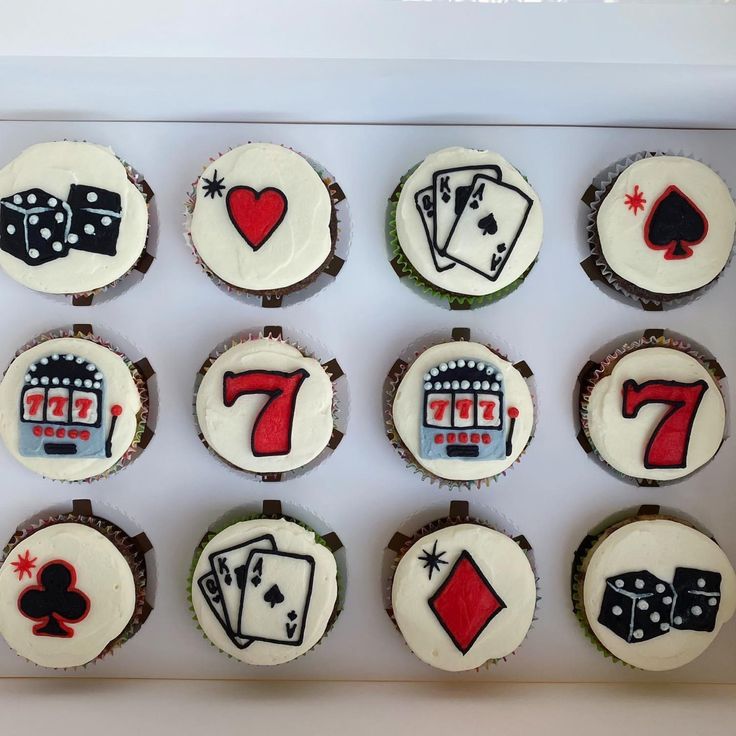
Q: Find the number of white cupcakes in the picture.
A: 12